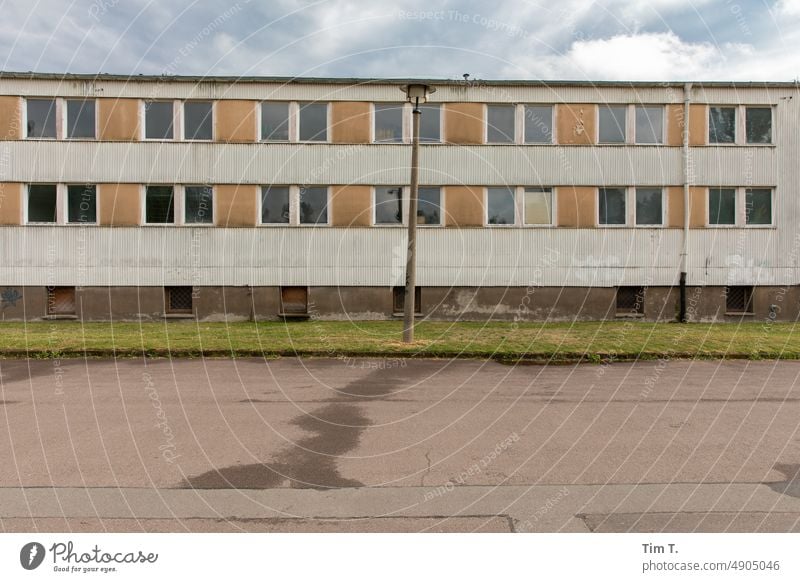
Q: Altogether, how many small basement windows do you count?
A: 6